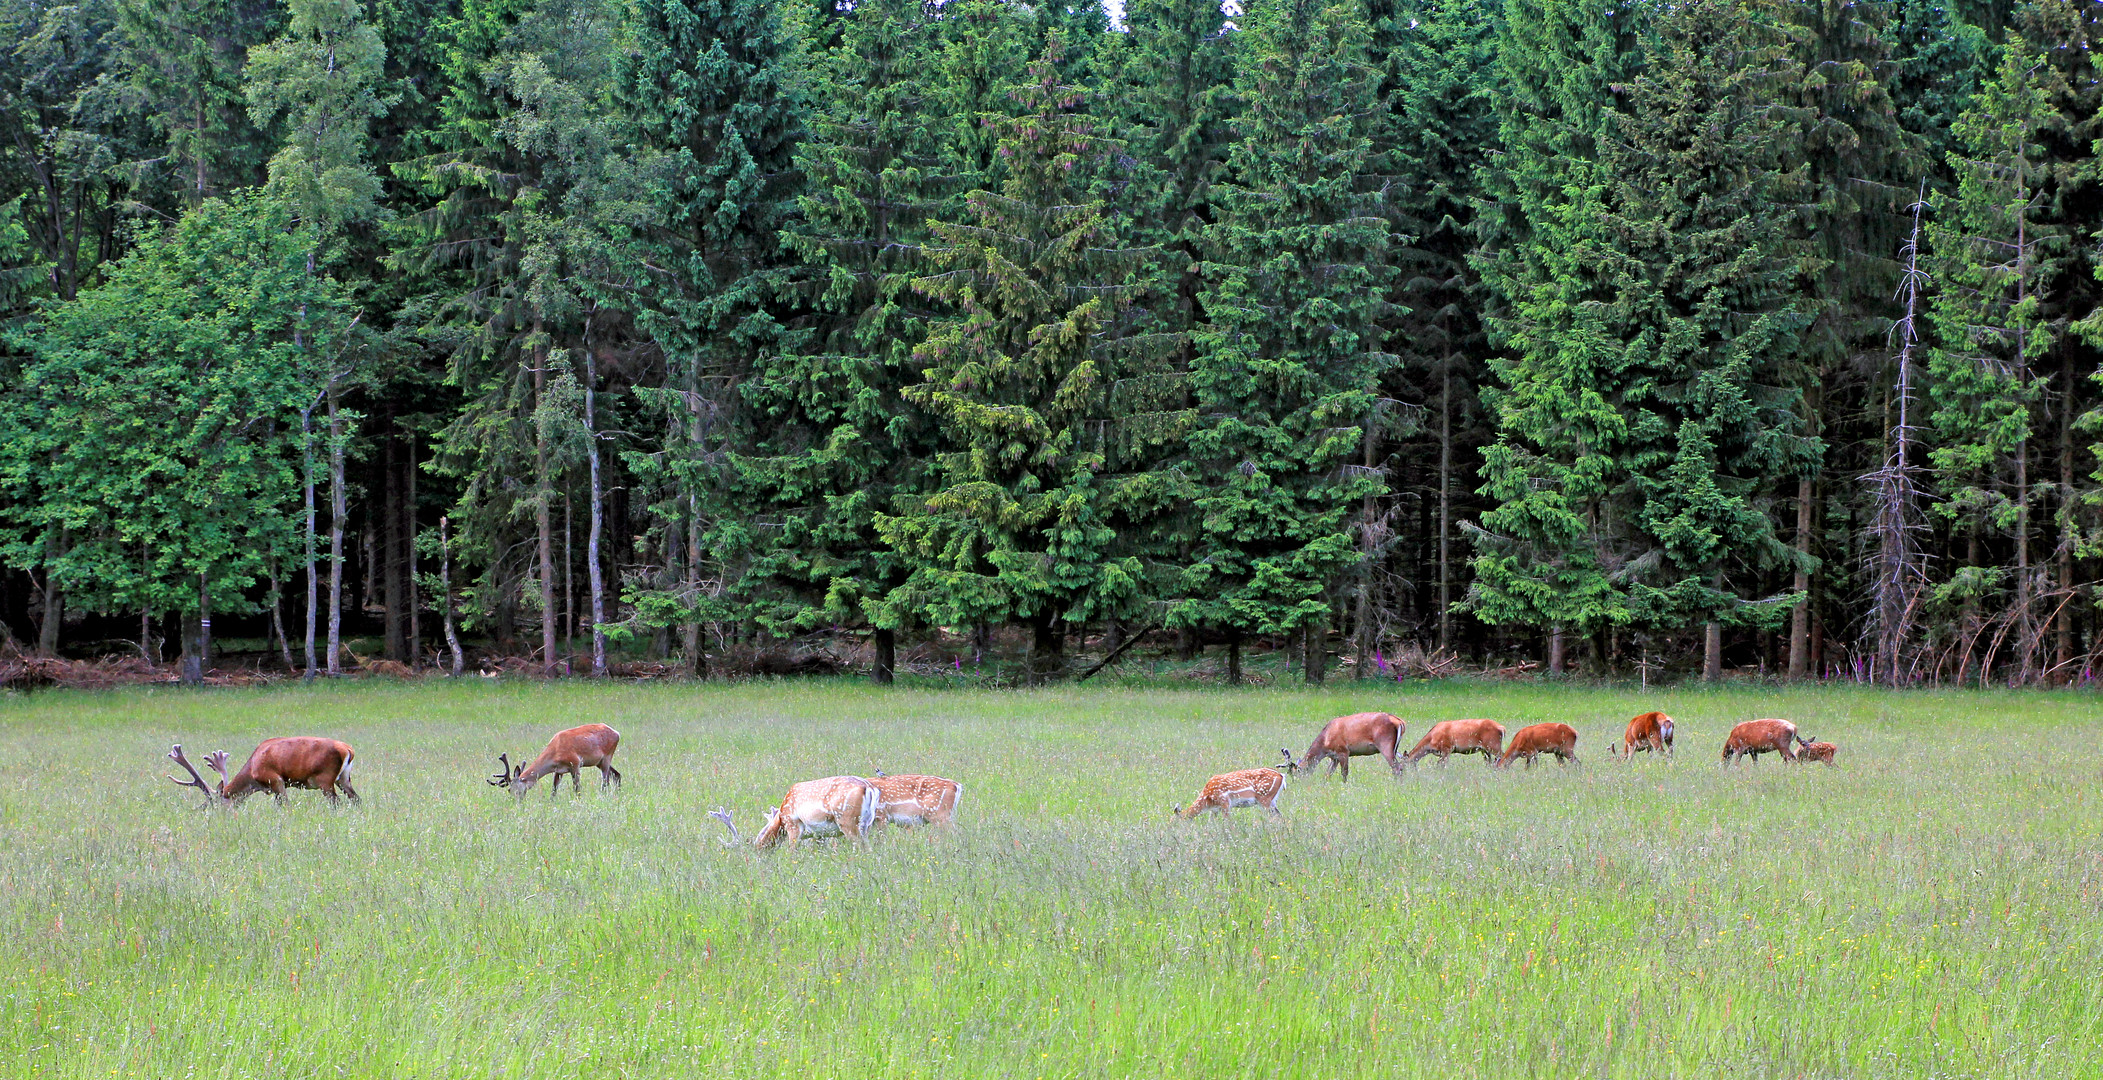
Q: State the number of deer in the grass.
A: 11